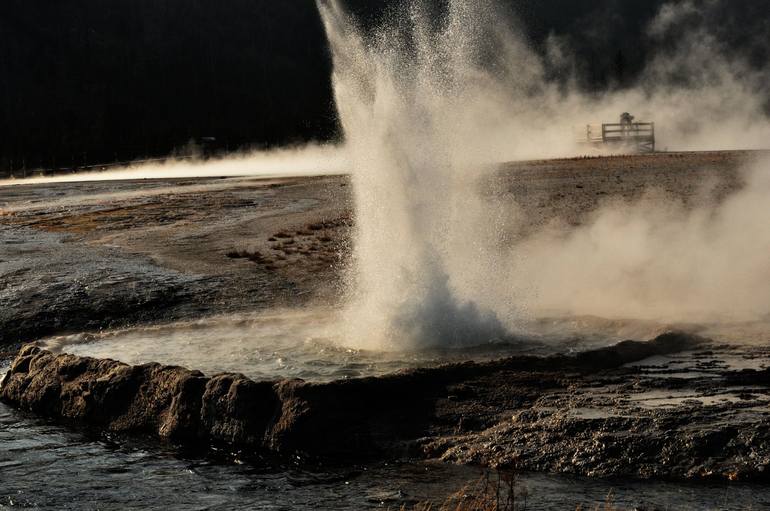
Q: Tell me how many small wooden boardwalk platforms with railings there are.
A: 1